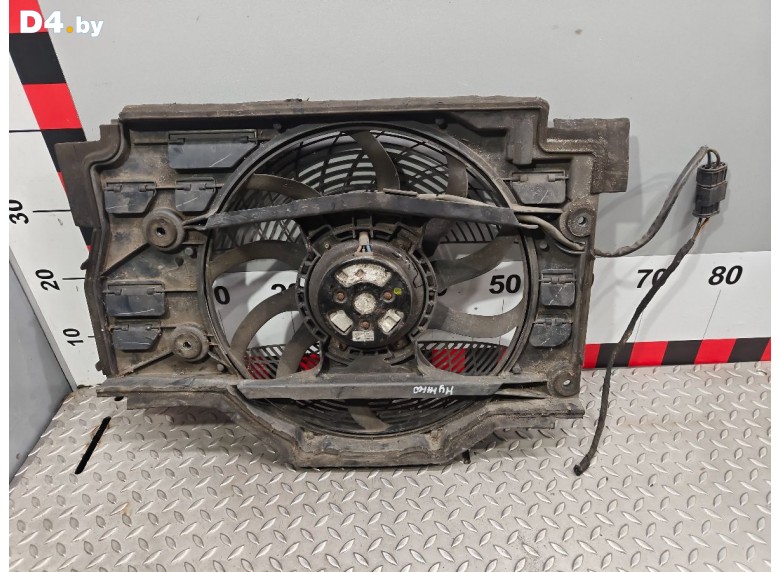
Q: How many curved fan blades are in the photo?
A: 9